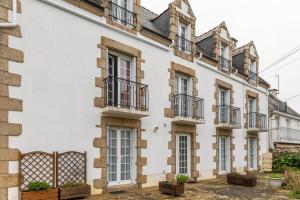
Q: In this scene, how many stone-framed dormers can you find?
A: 4